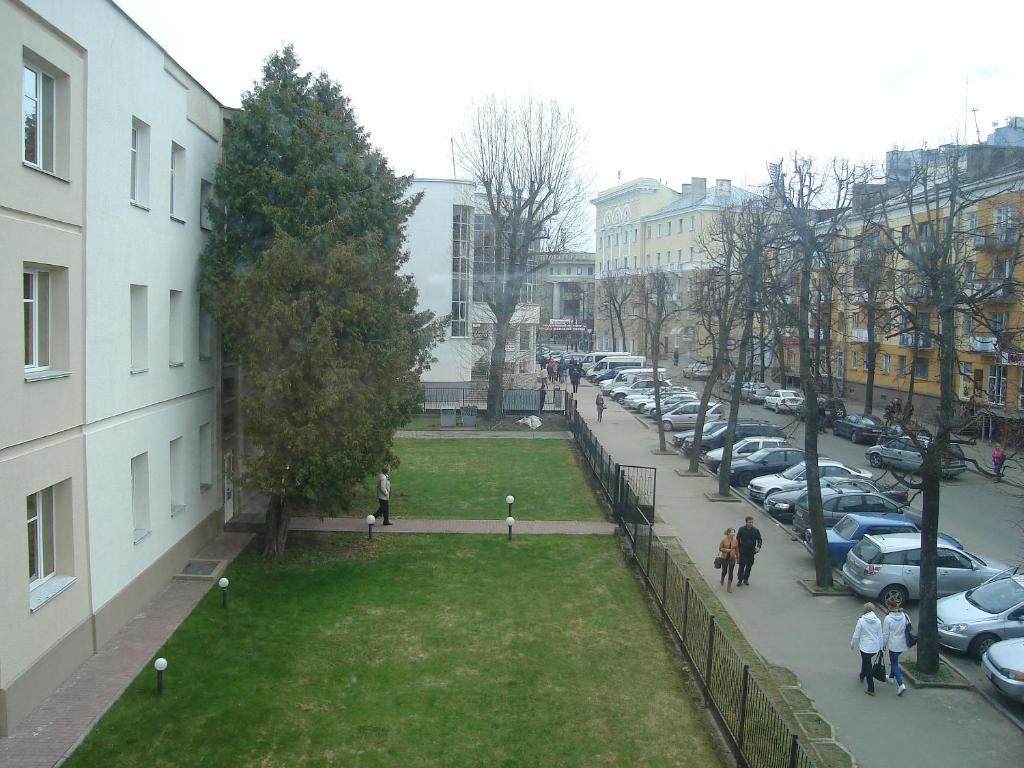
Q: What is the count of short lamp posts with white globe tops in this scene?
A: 5